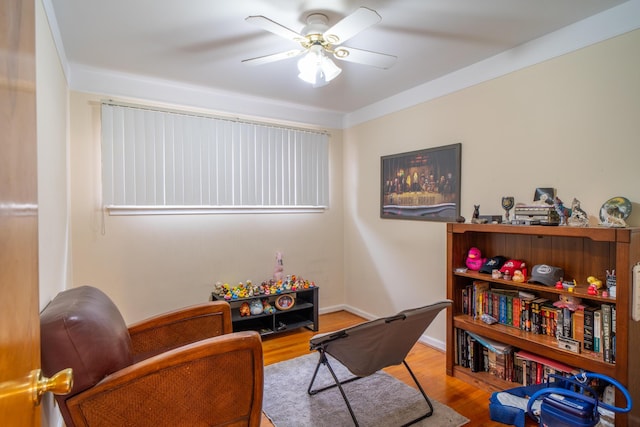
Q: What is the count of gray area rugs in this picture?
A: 1